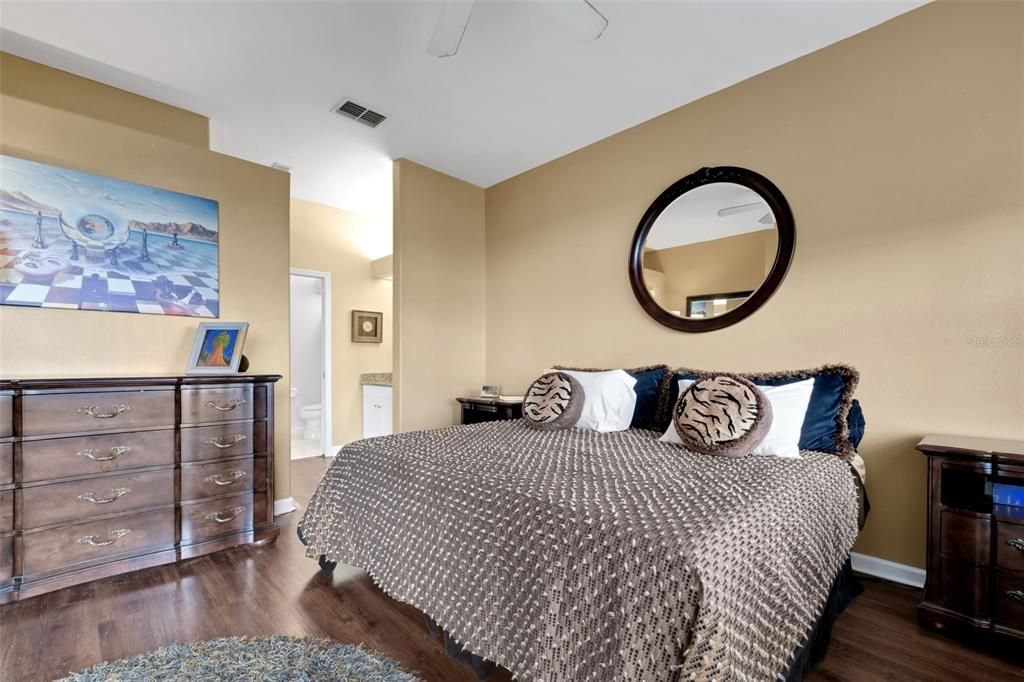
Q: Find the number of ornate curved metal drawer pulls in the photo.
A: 10